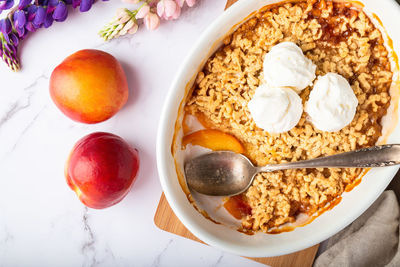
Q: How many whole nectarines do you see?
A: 2